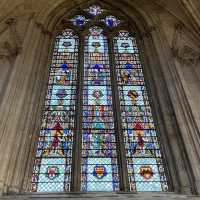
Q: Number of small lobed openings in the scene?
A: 3